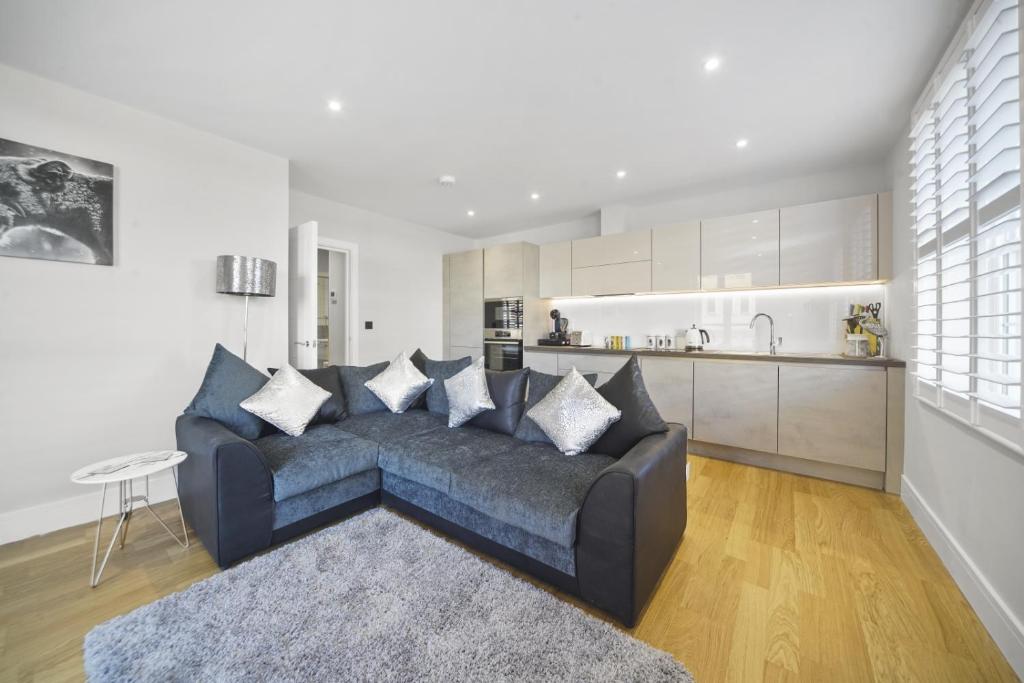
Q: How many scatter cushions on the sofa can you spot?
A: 12